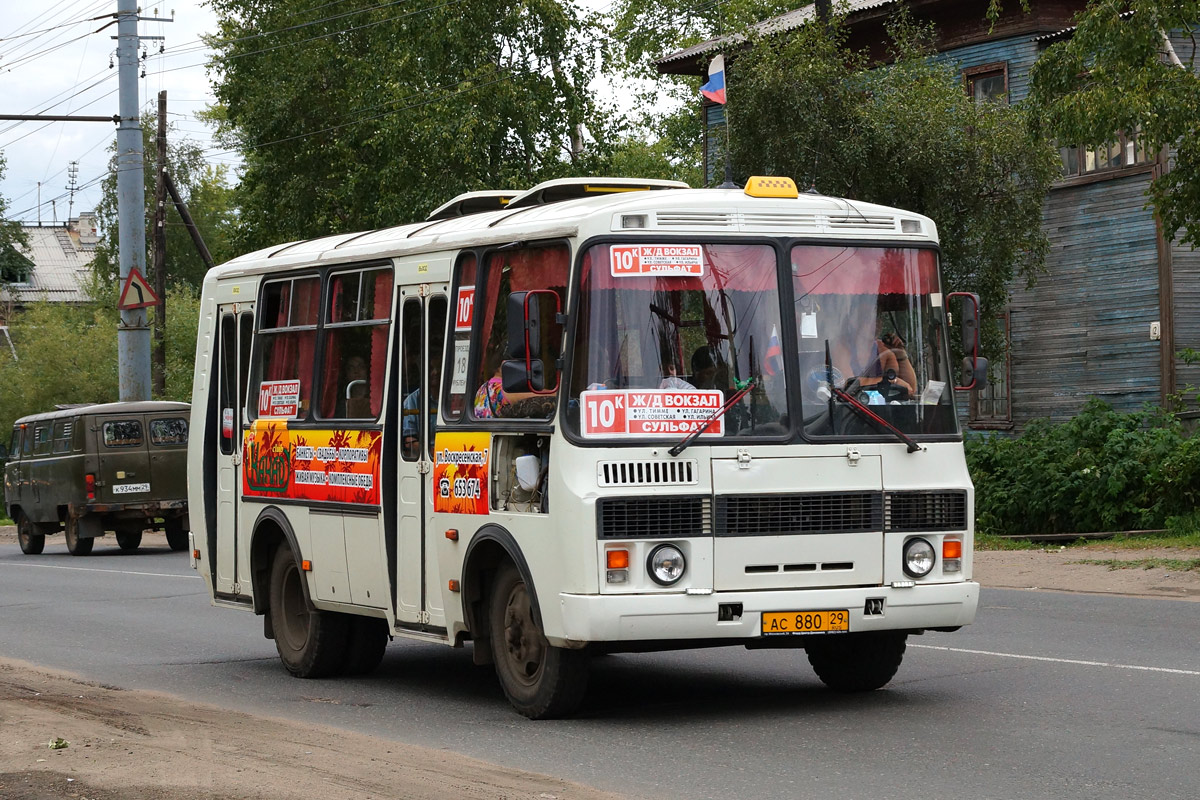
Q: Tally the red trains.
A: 0